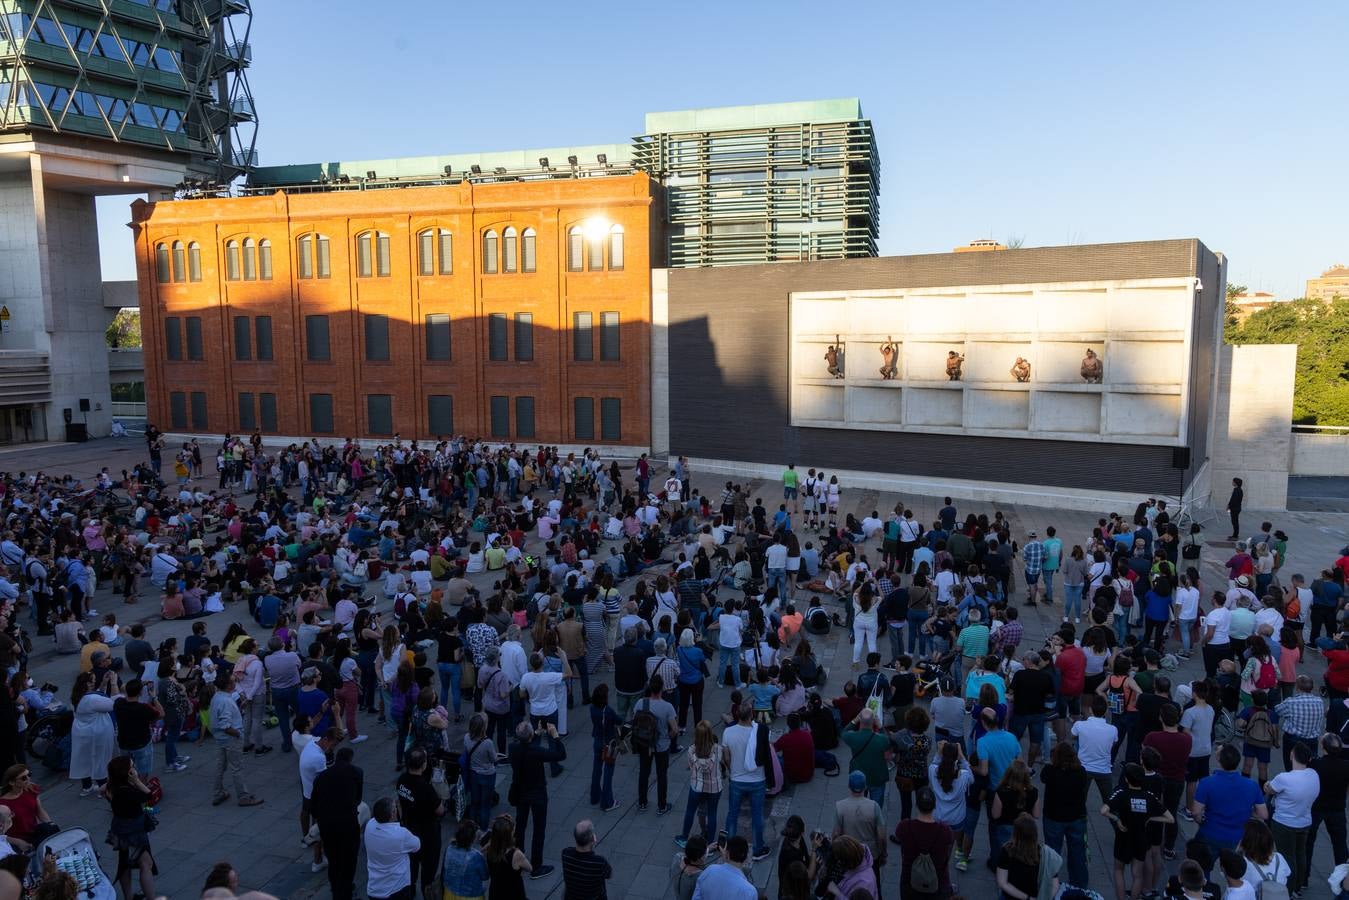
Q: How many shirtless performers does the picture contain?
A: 5